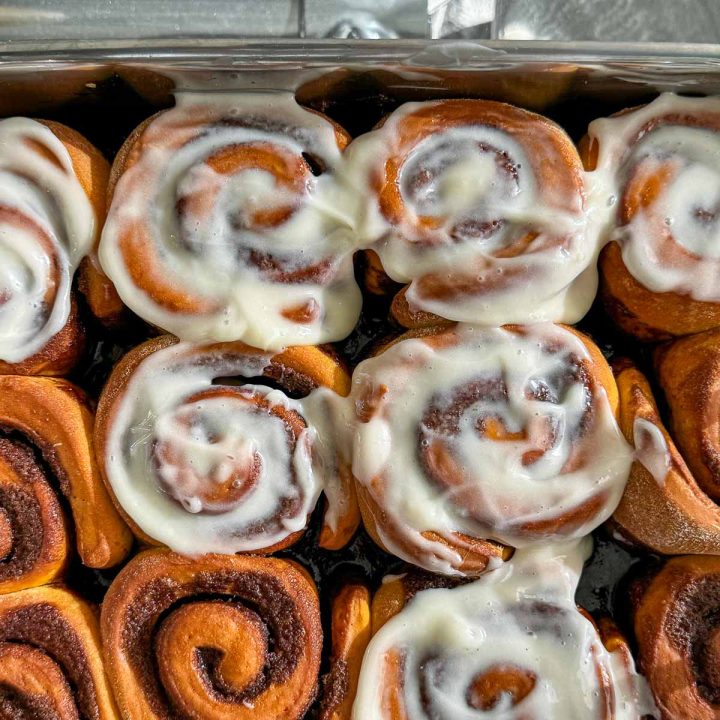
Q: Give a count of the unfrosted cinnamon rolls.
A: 5